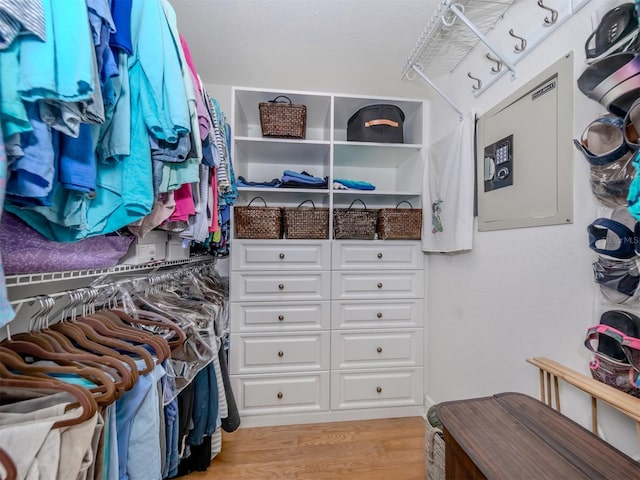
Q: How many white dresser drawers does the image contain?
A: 10